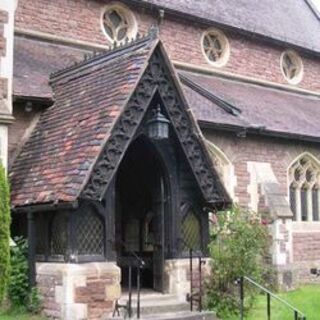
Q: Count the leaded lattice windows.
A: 3